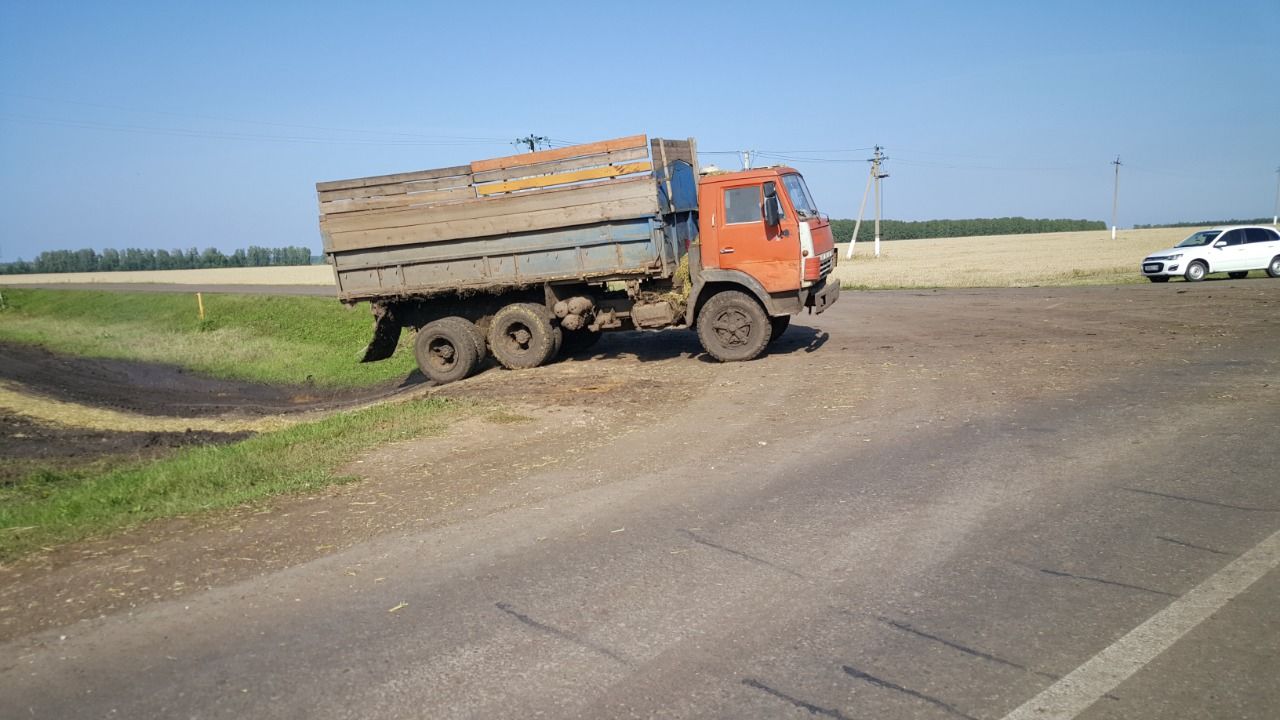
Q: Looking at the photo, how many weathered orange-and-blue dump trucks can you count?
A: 1